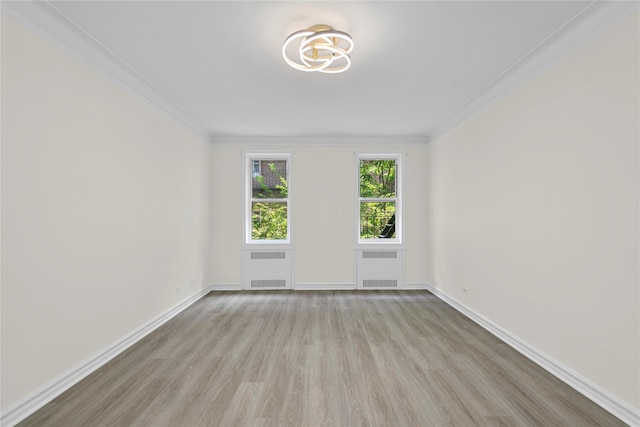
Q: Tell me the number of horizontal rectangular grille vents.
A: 4